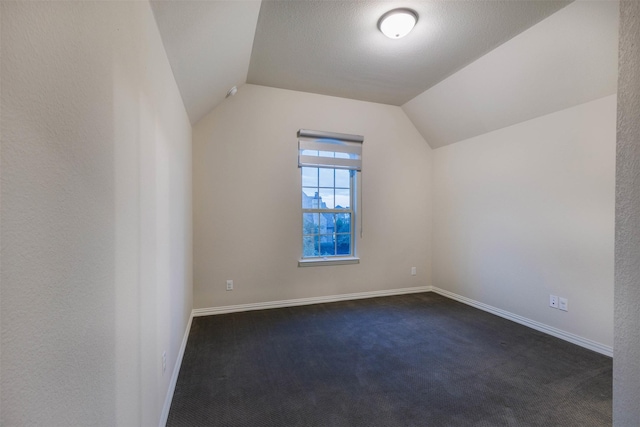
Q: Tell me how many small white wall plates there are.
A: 5